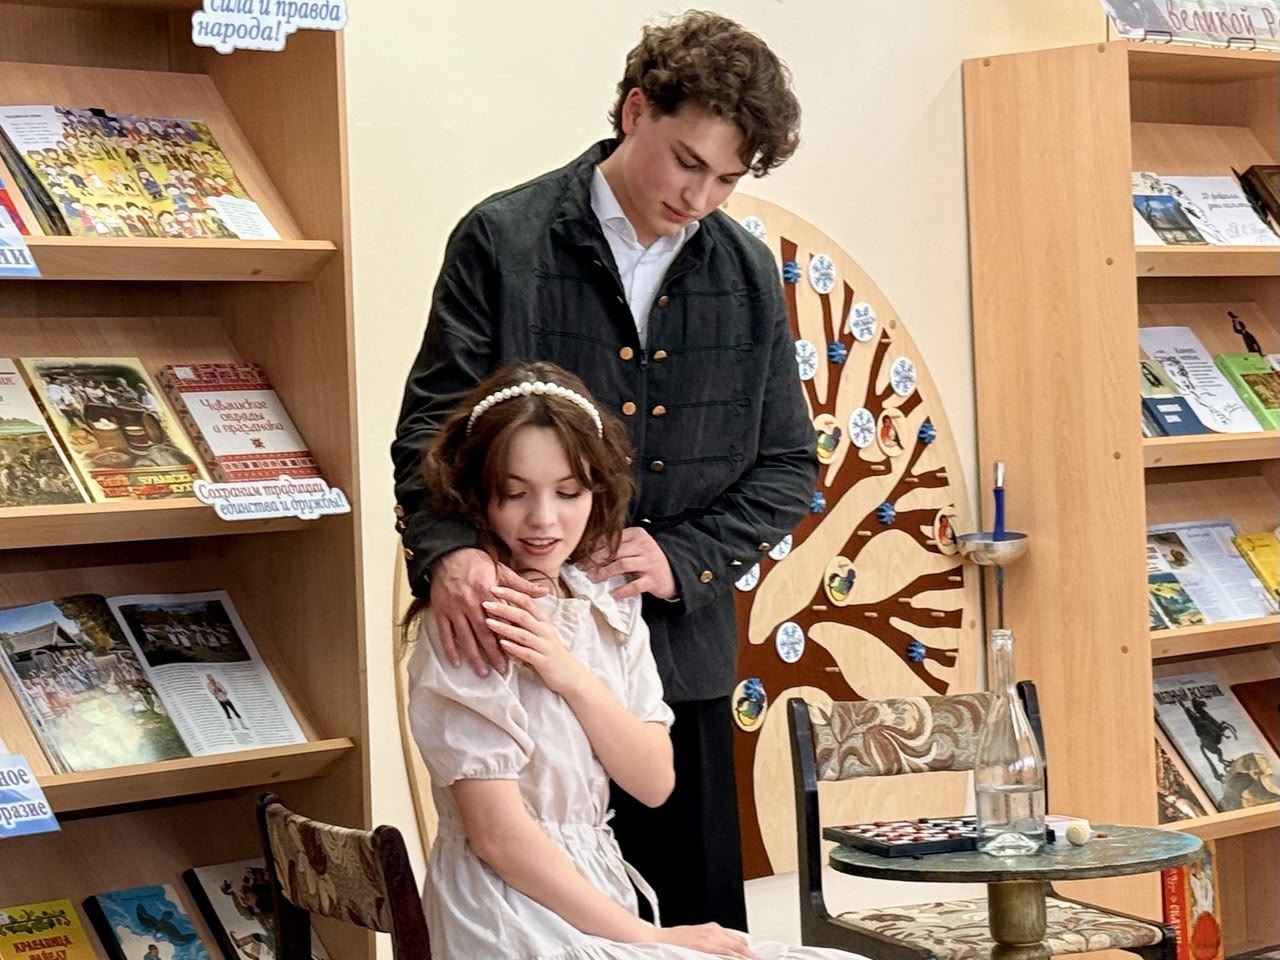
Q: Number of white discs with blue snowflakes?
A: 9